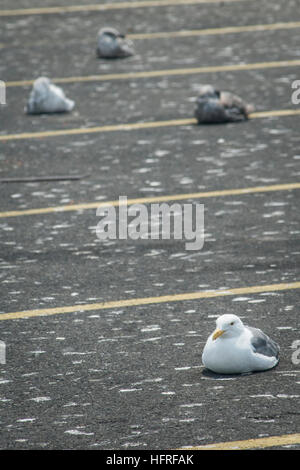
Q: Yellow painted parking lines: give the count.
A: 7